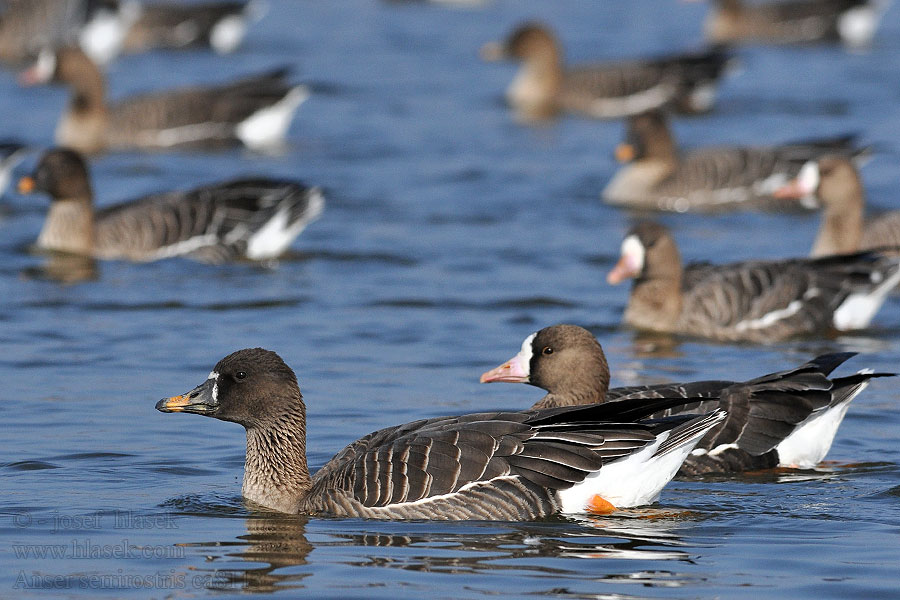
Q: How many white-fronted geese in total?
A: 4